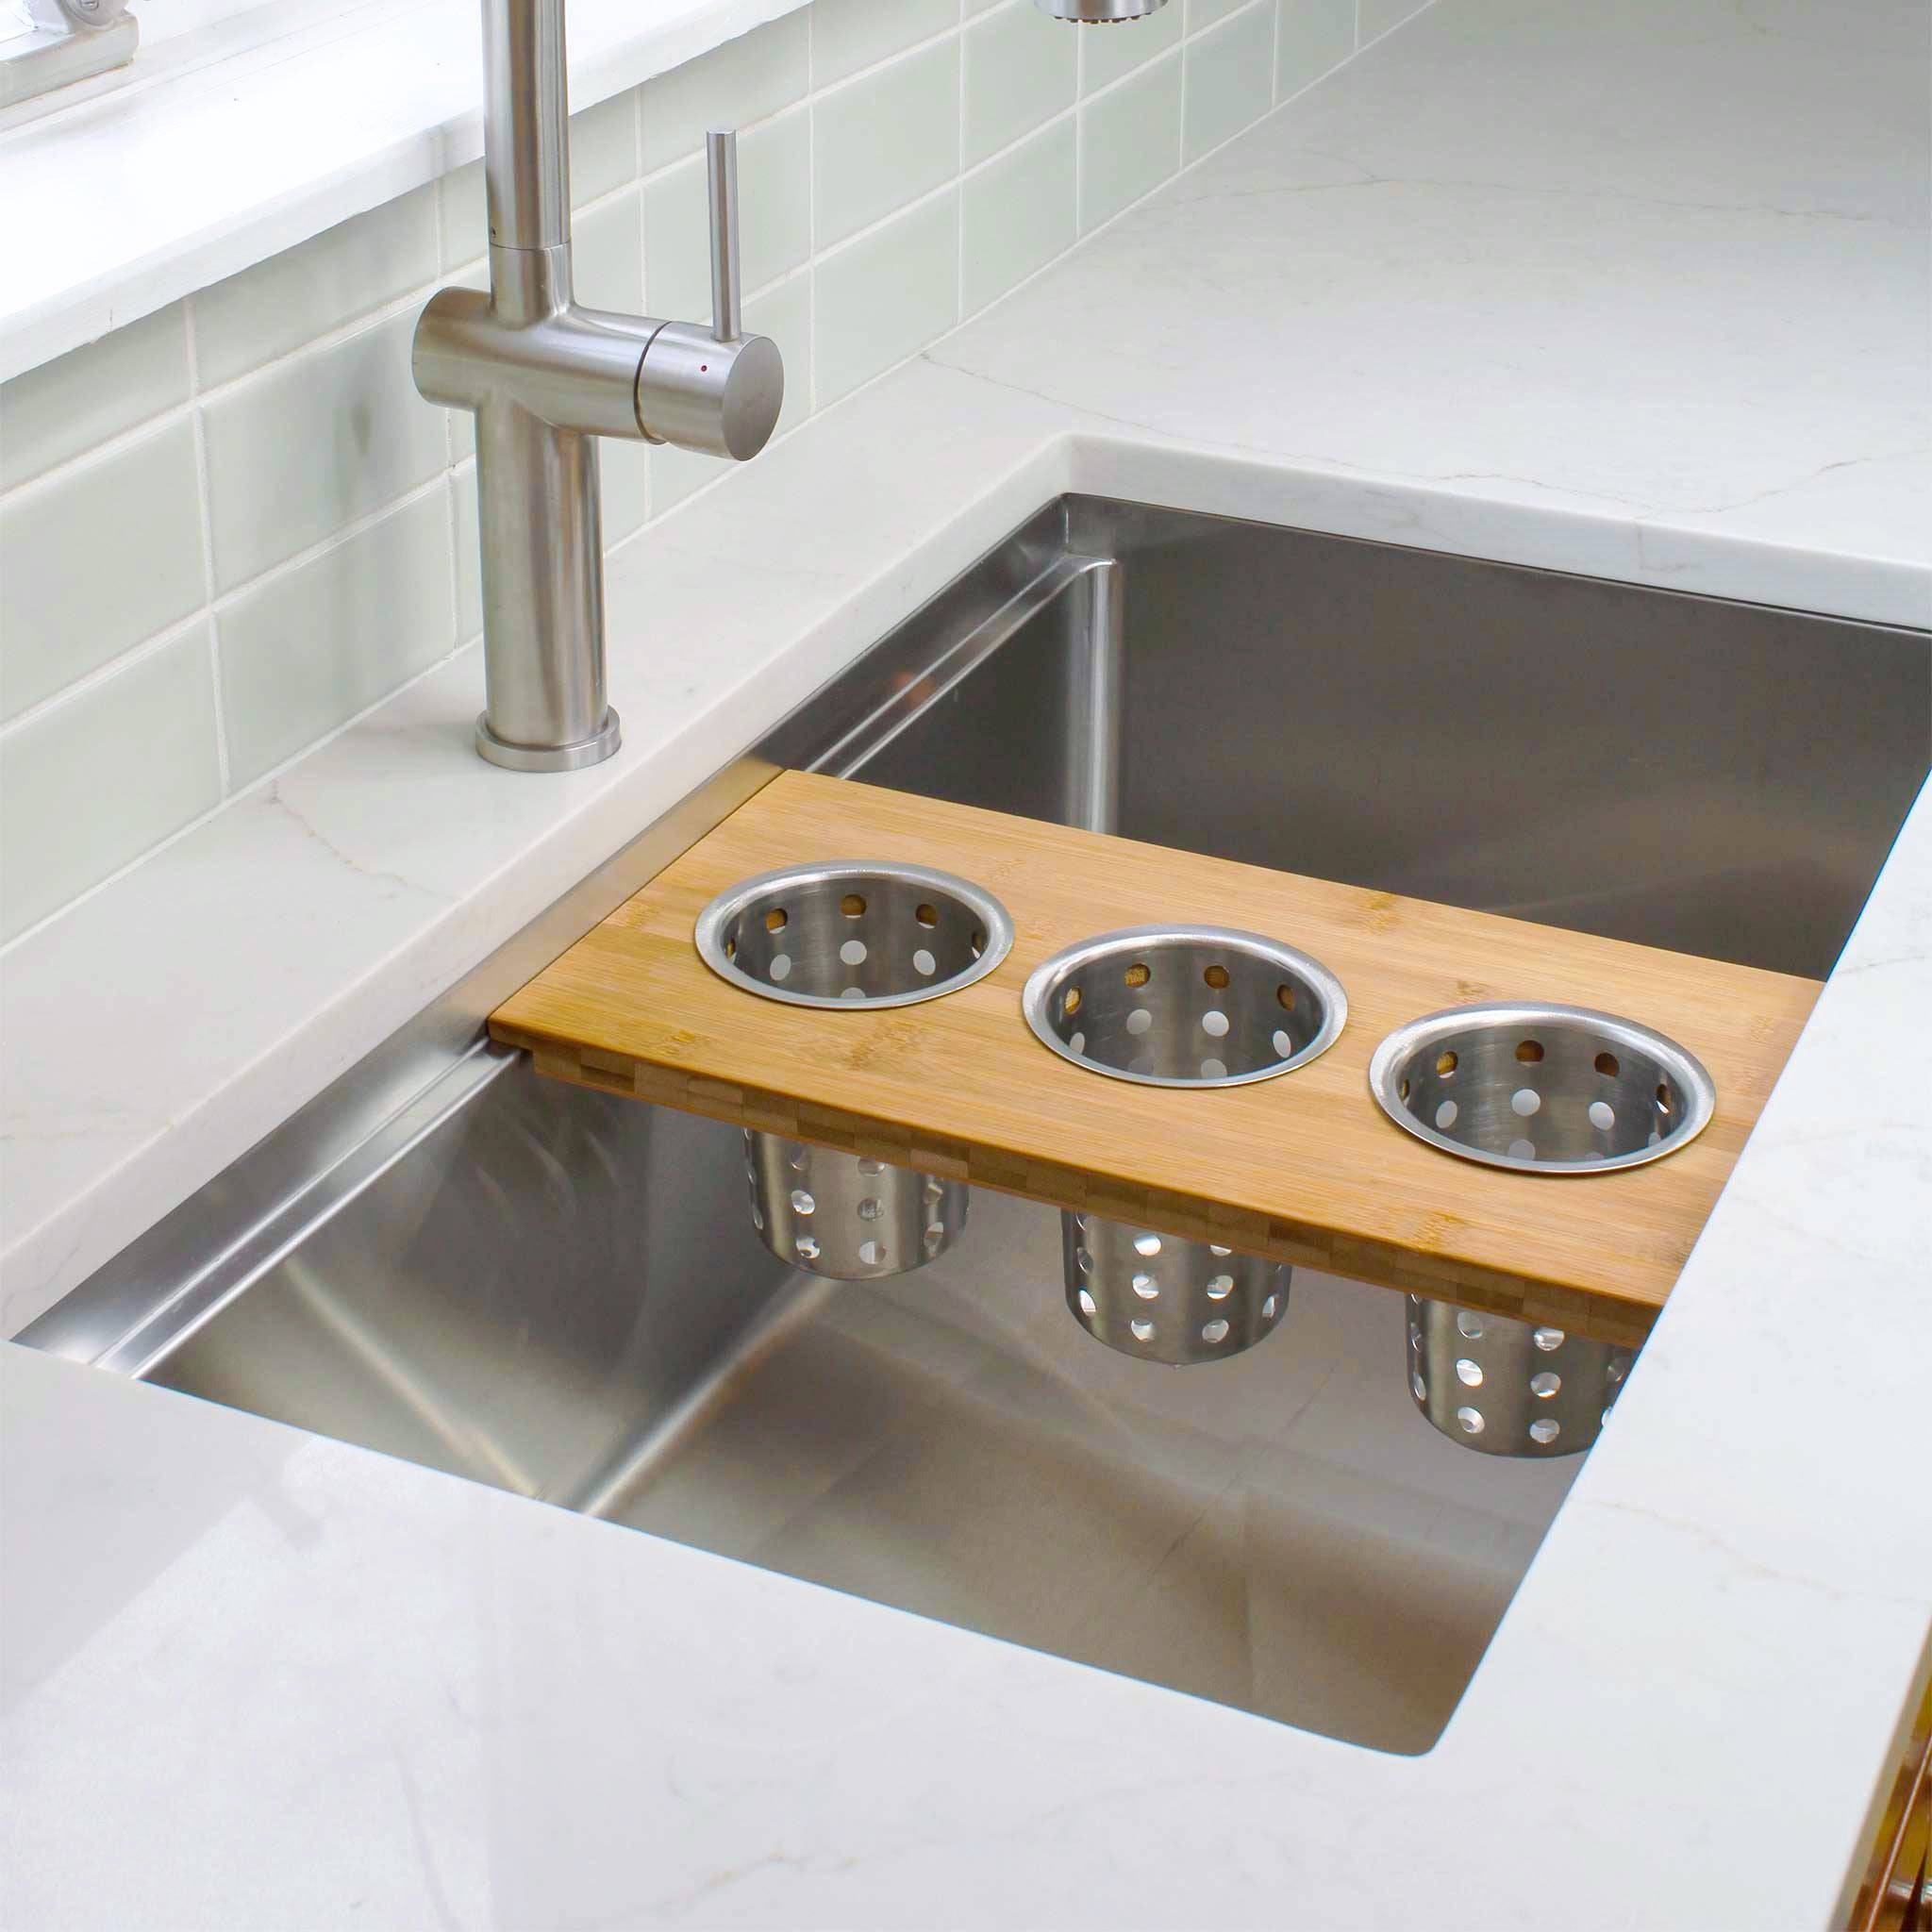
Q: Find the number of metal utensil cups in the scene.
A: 3